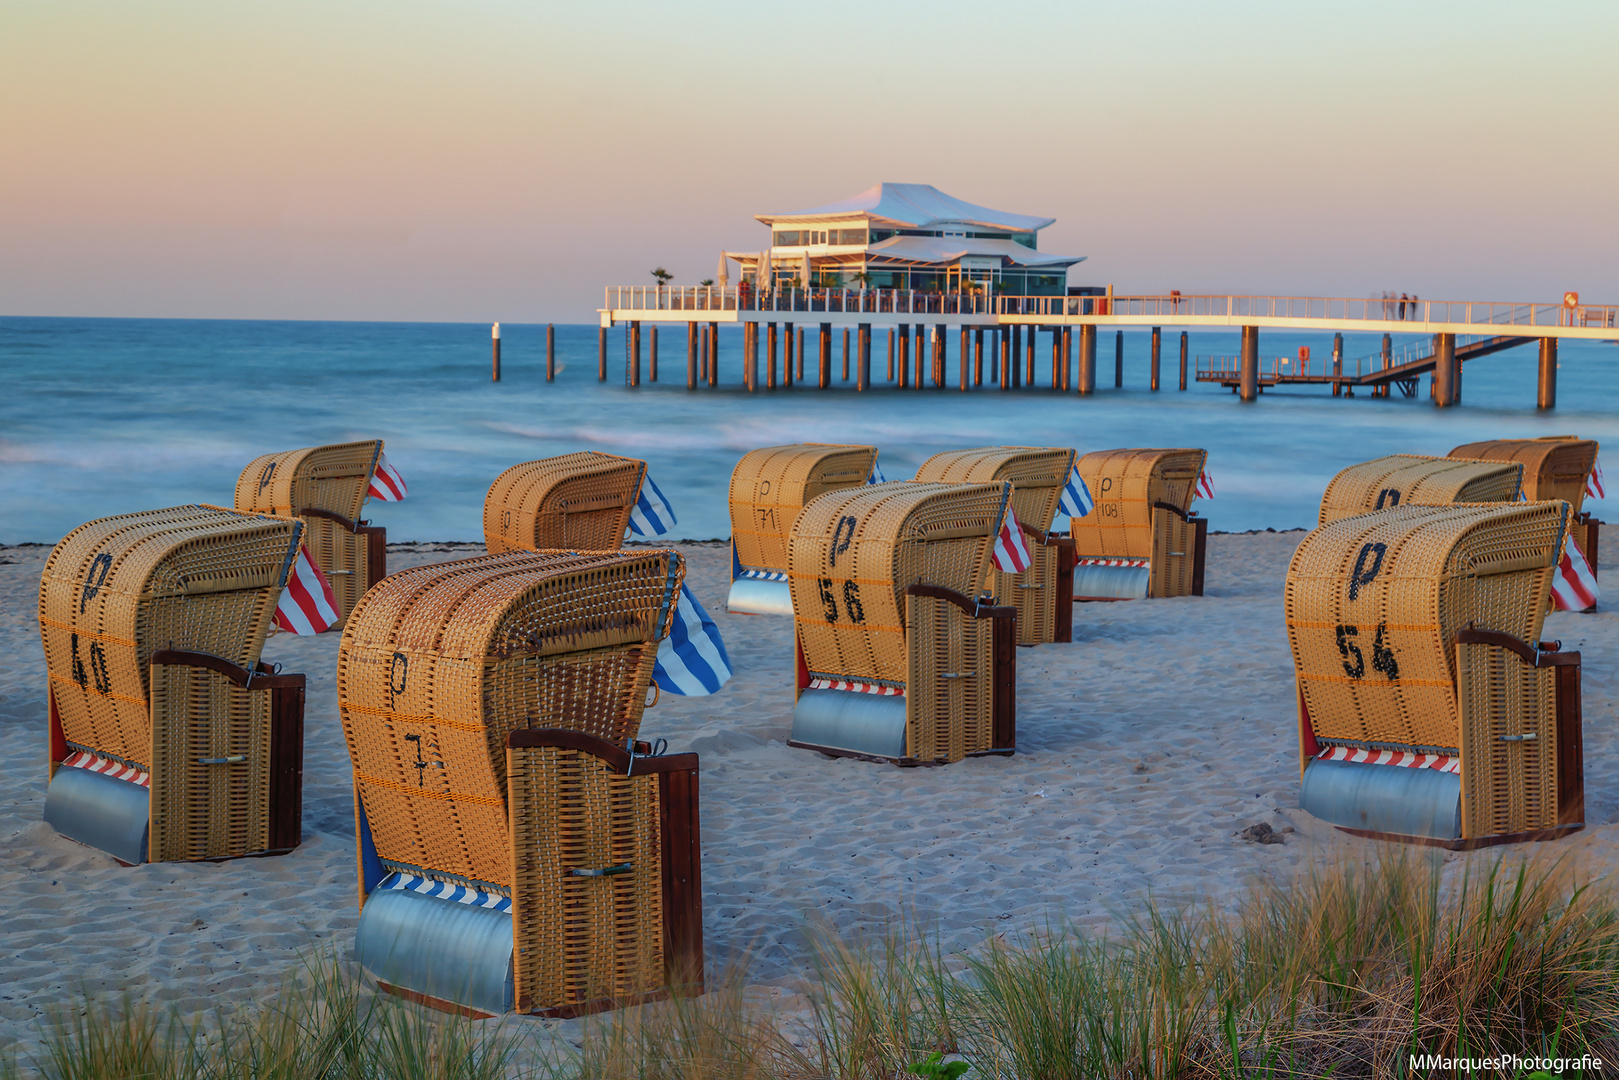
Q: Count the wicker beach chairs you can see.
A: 11